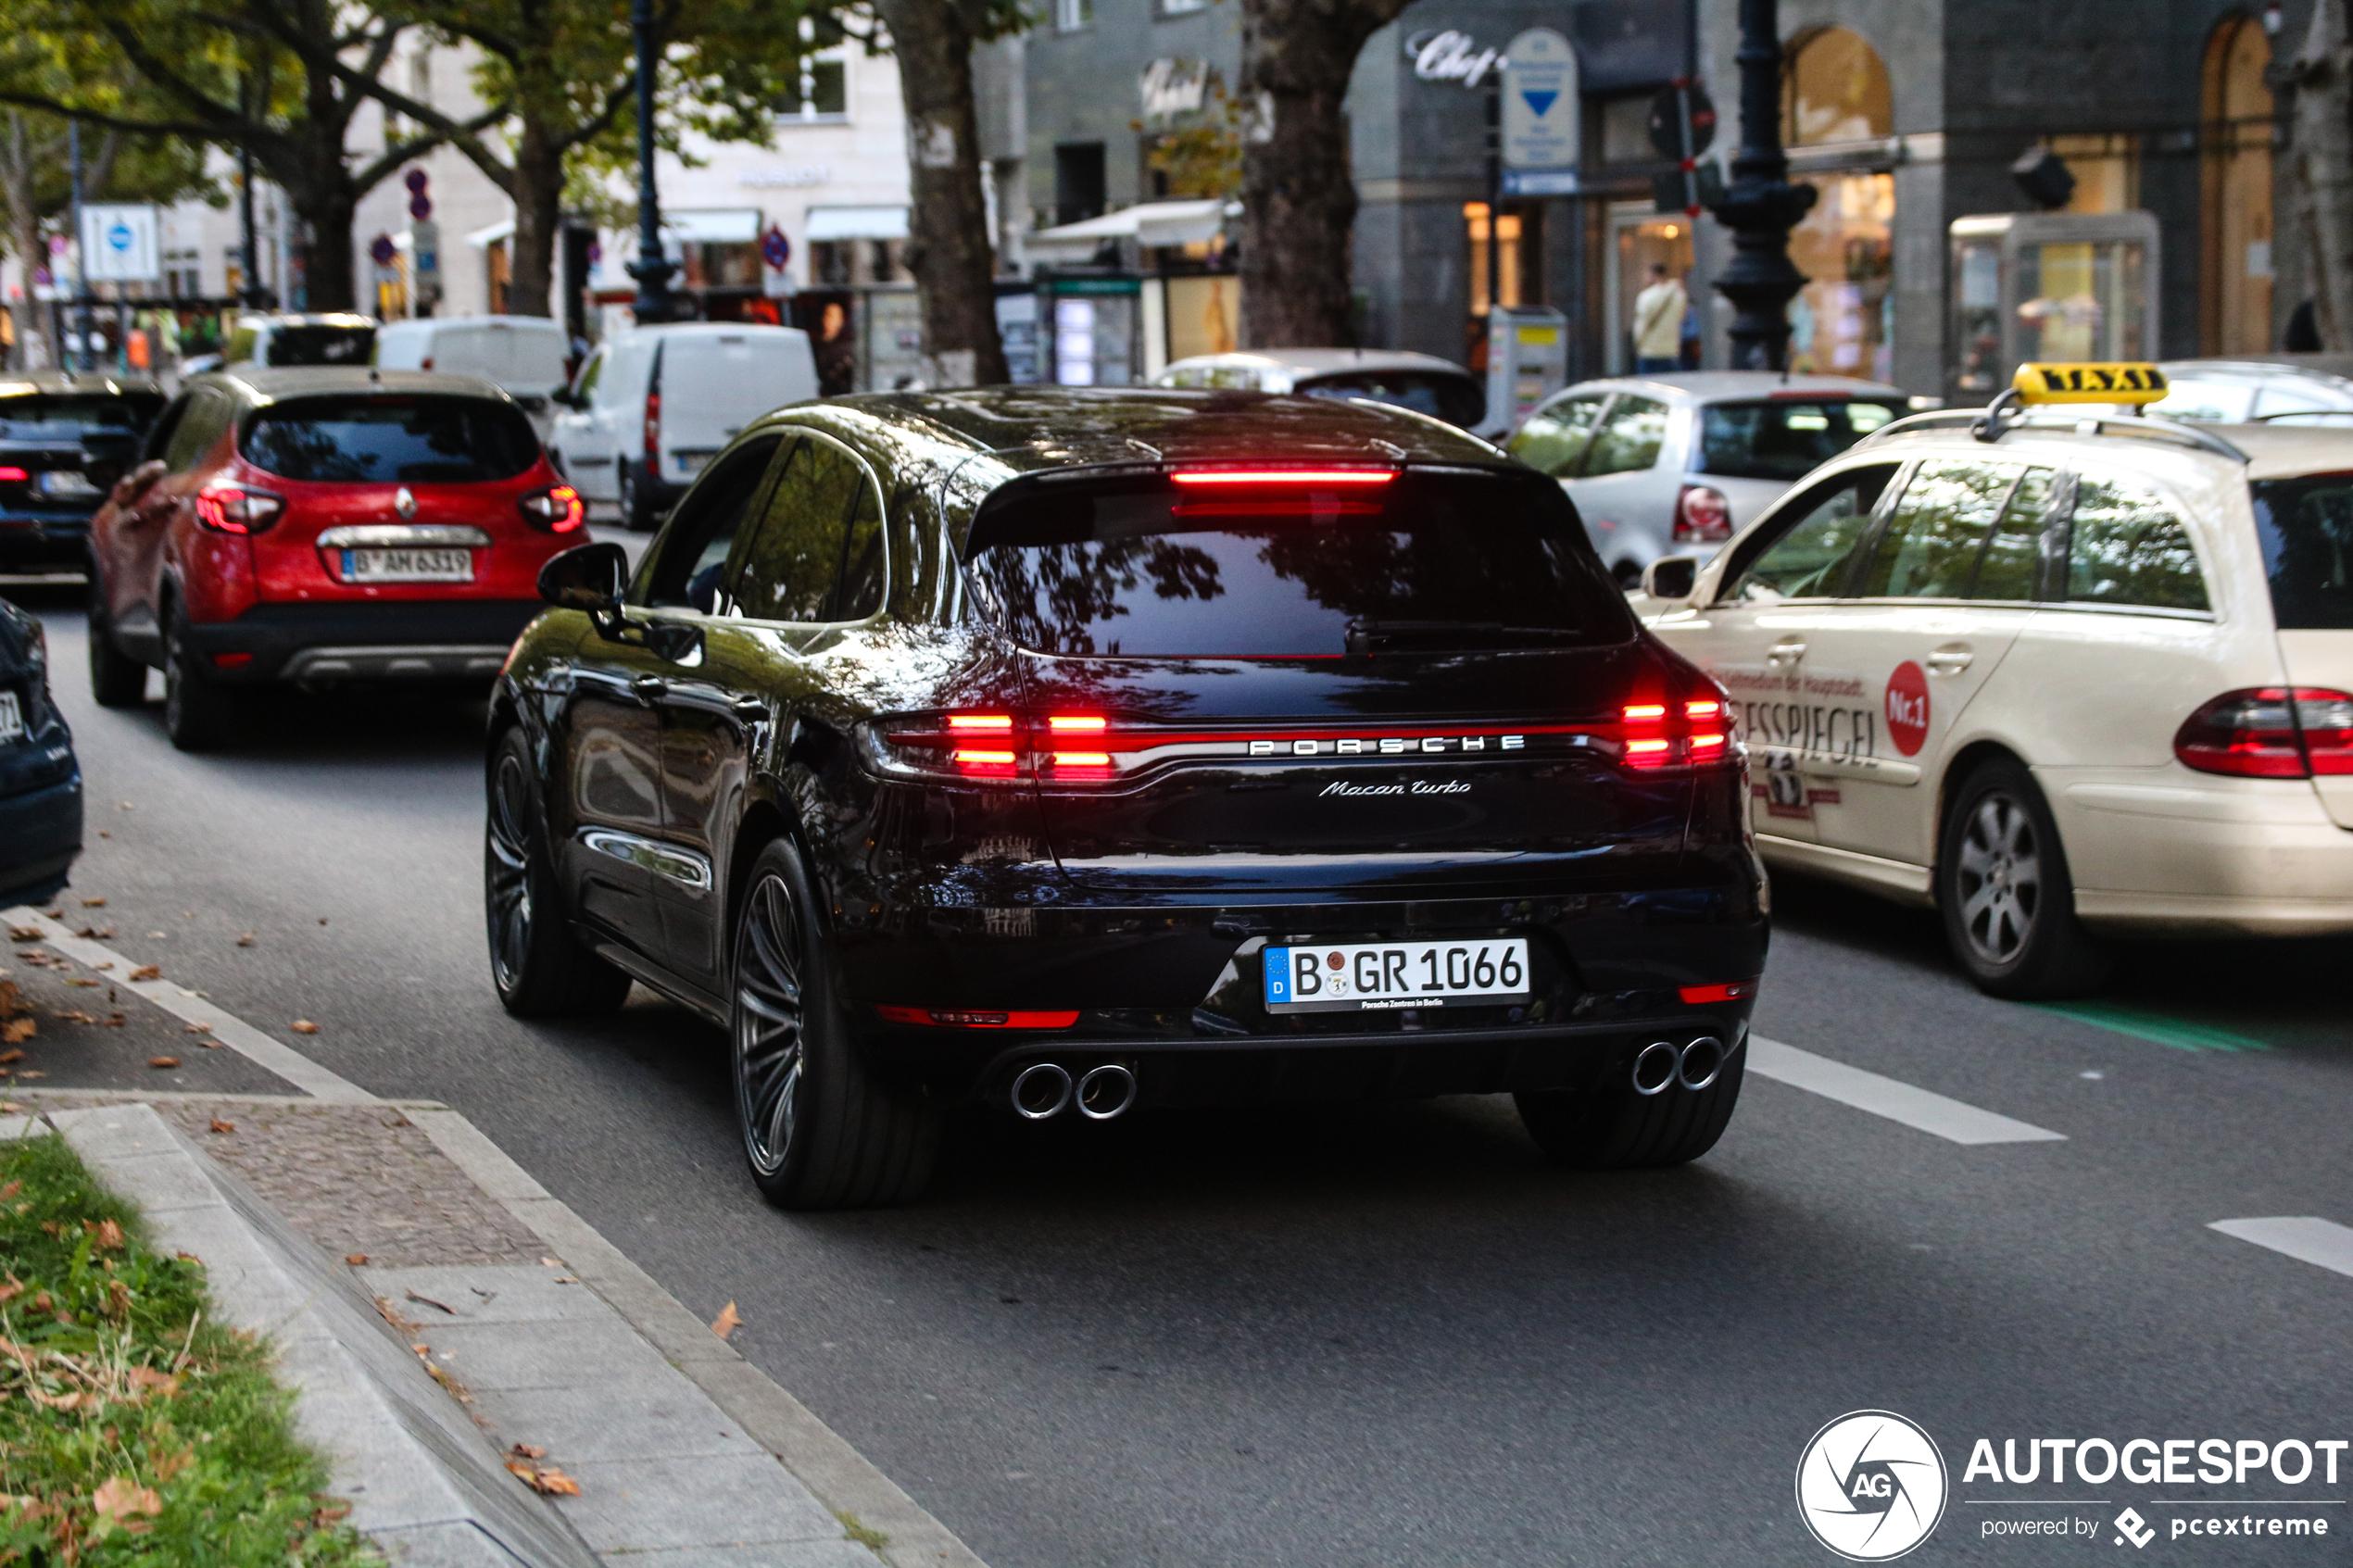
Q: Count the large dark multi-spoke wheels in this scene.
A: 2